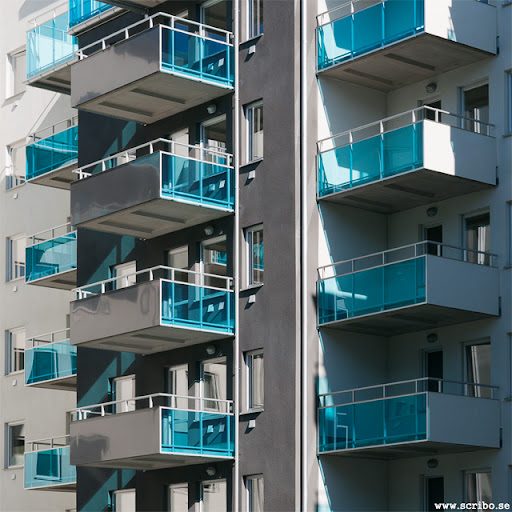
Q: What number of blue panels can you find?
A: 14